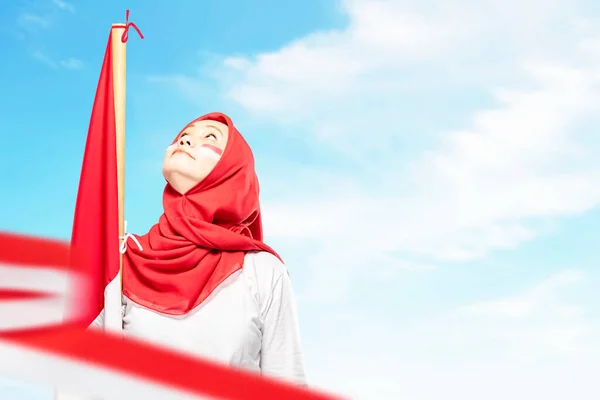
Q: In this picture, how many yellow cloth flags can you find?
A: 0